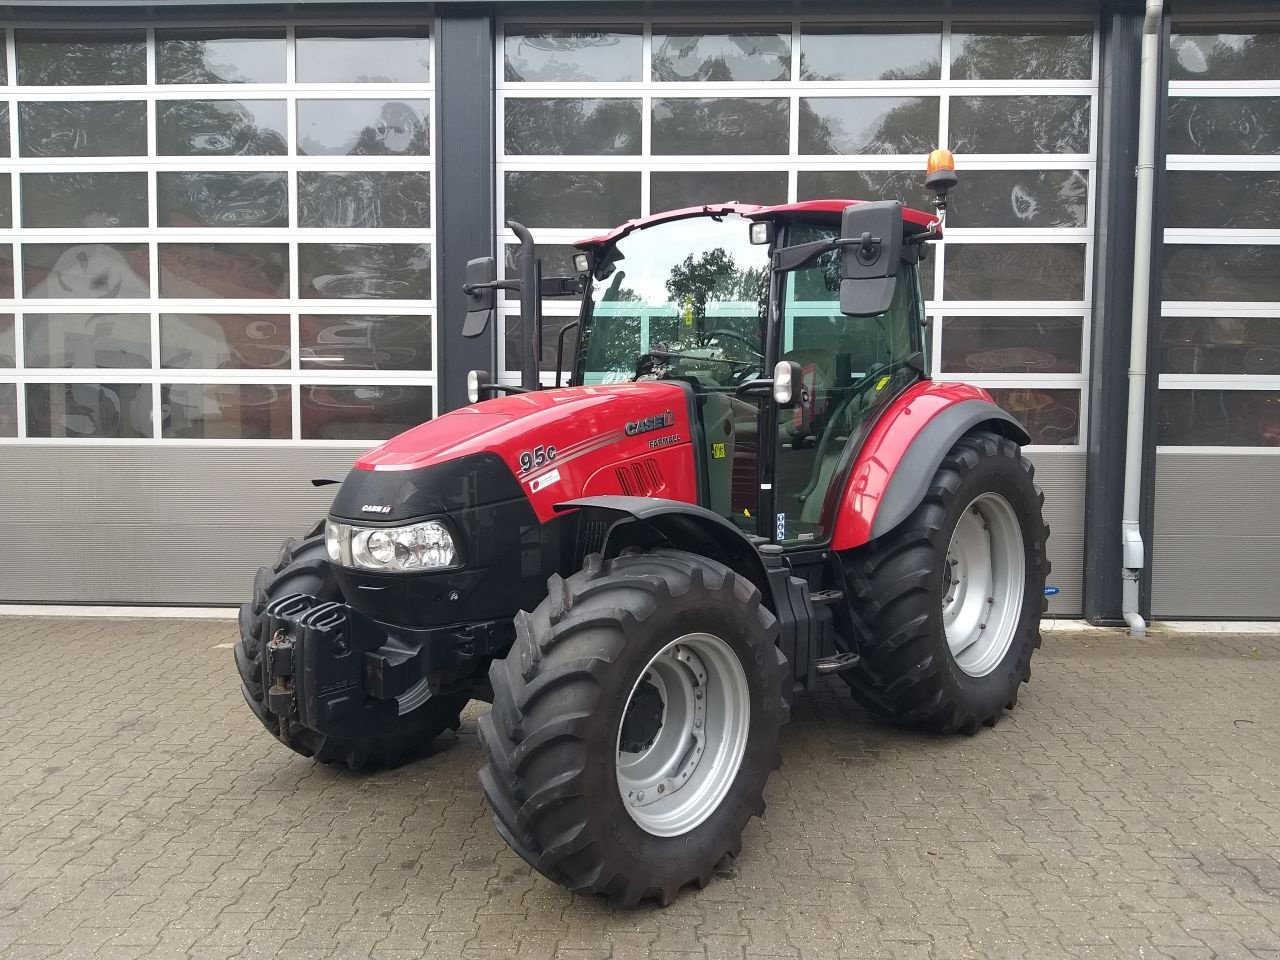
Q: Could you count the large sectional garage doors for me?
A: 3